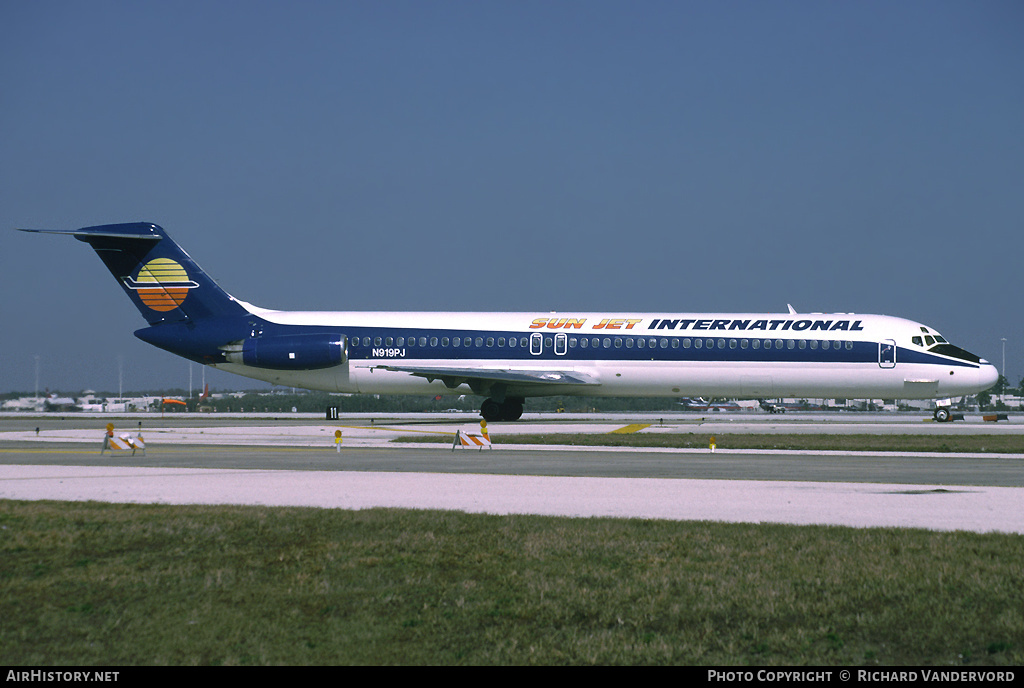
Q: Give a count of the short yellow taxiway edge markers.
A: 2